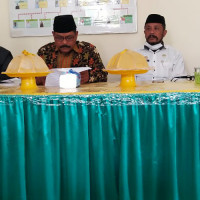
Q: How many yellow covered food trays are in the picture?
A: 2